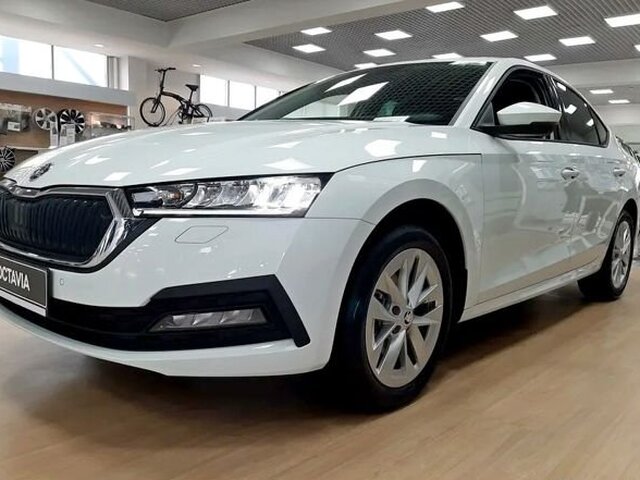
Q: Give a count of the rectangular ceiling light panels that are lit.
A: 15